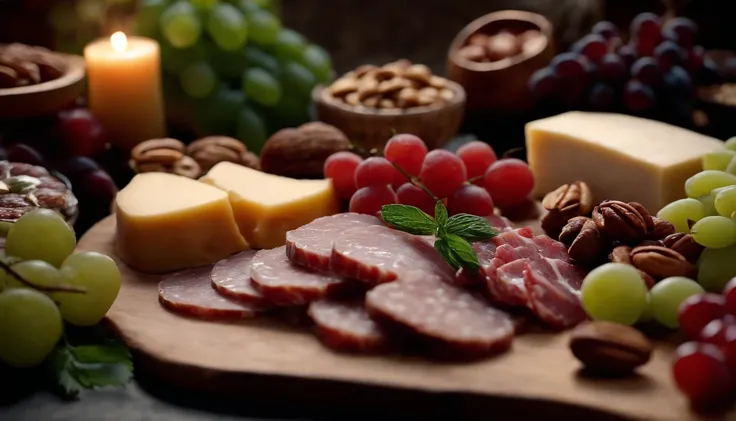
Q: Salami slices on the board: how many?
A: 7